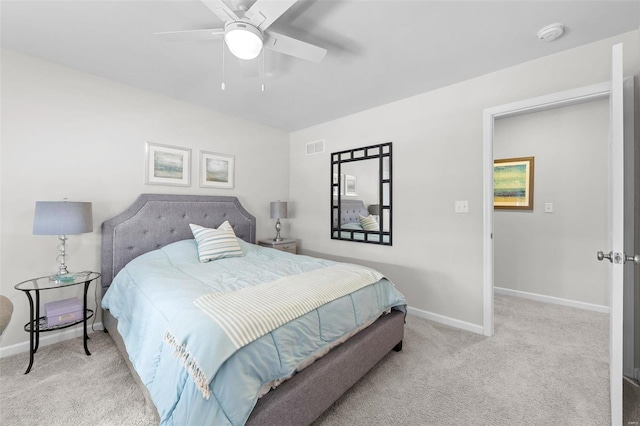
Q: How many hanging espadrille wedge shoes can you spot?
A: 0